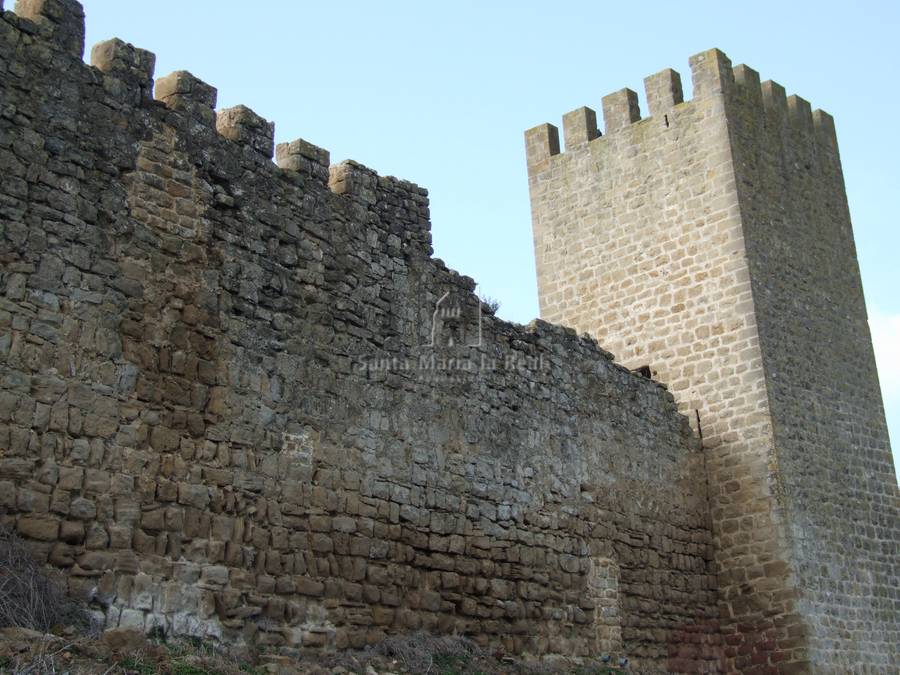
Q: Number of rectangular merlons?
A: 15